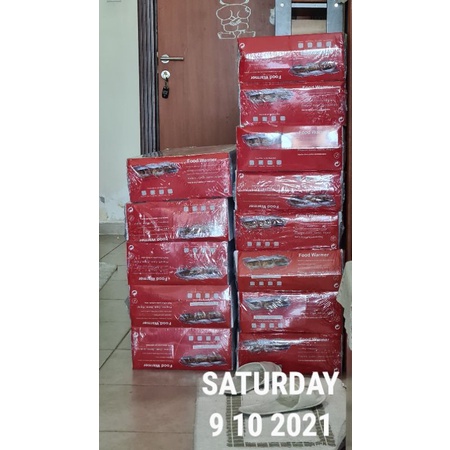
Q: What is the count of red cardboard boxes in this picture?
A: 13